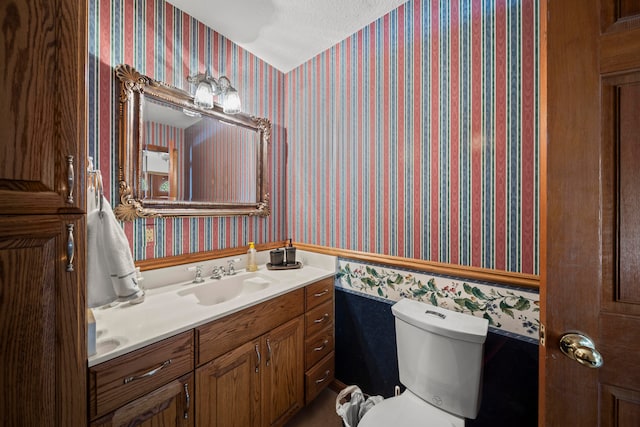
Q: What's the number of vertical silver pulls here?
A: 5